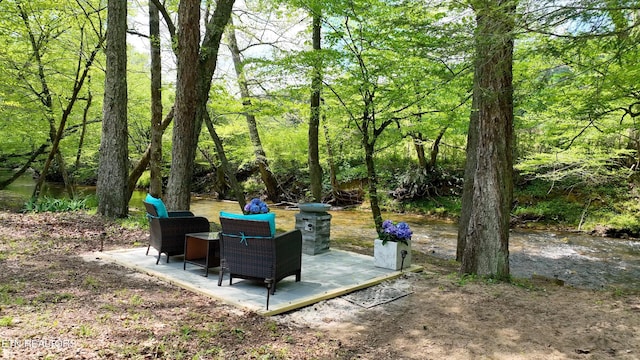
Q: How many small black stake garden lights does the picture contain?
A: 3